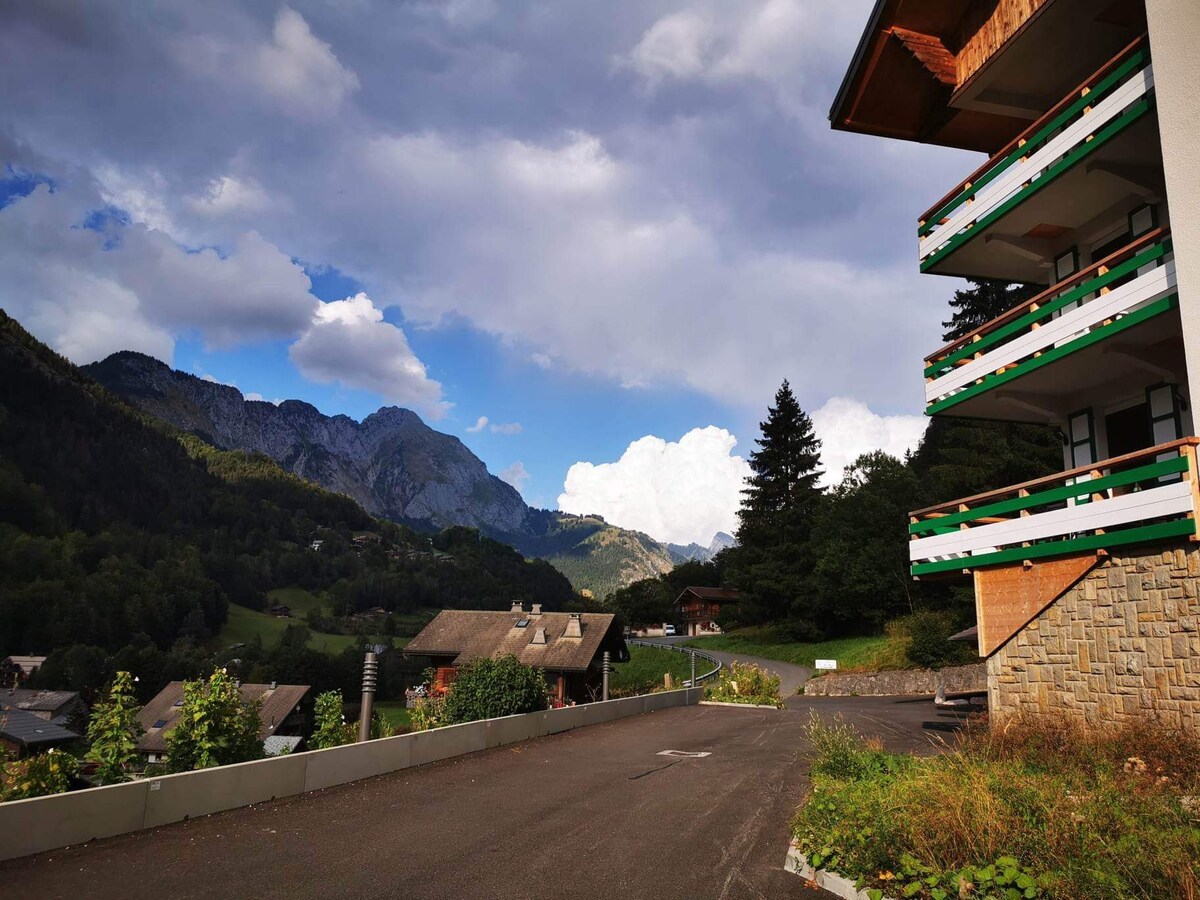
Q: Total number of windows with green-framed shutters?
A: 2